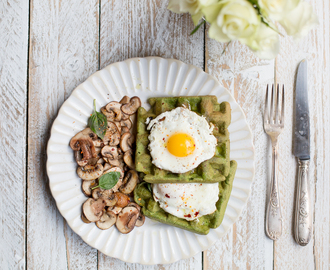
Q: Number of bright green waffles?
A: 2